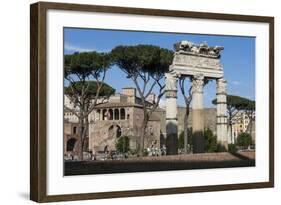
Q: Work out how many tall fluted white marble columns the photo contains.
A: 3